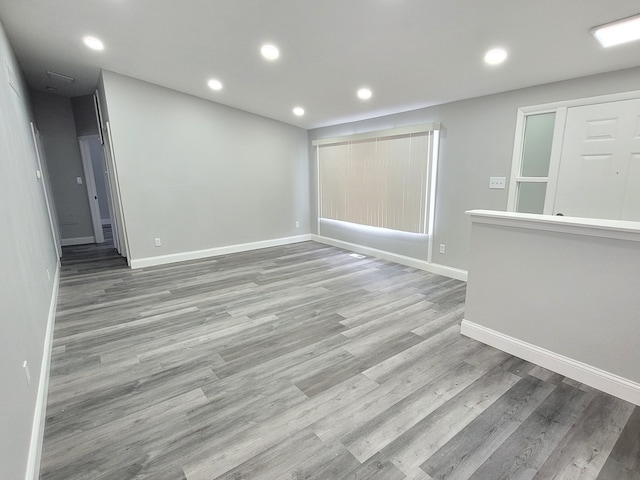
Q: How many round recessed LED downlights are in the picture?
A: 6